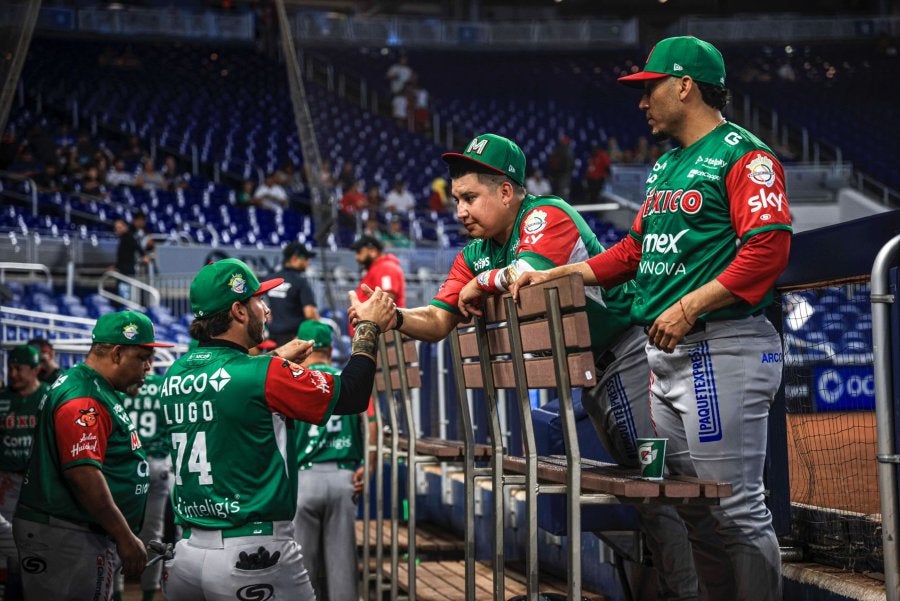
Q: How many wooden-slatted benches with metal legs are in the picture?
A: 2